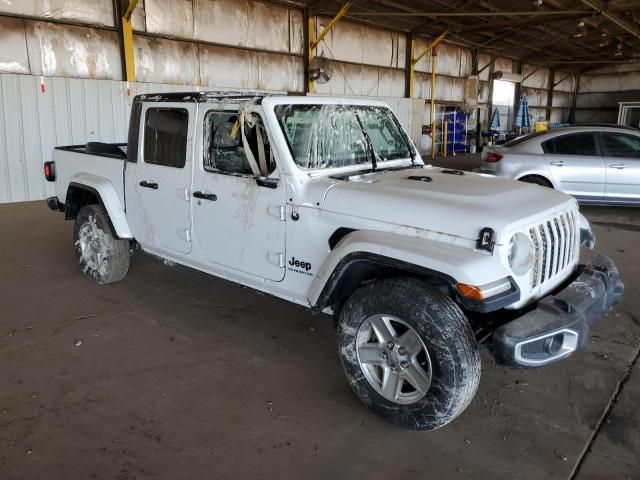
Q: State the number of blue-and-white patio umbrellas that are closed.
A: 2